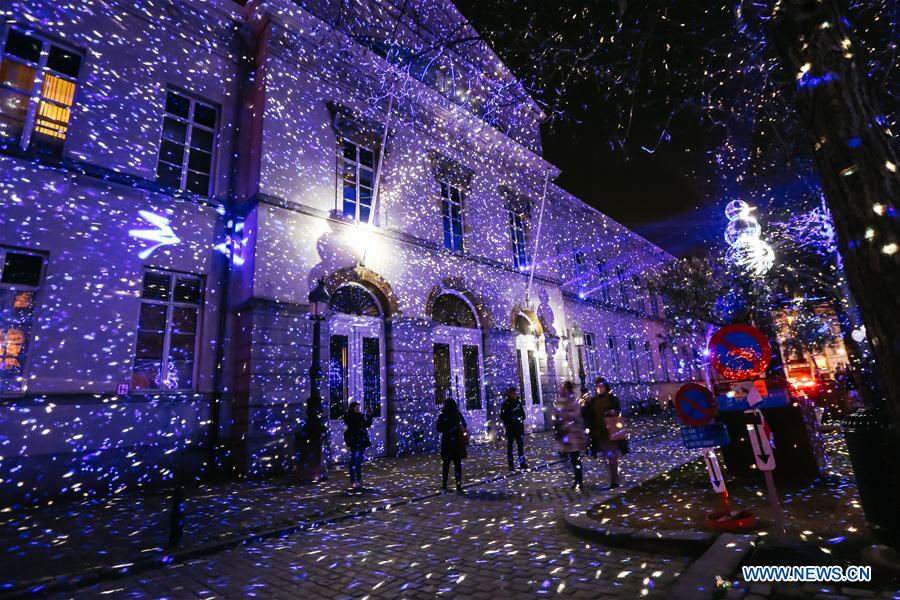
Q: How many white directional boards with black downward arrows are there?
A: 2